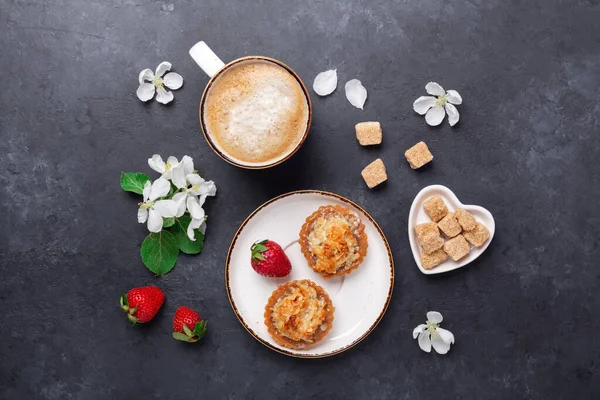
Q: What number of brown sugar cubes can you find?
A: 11